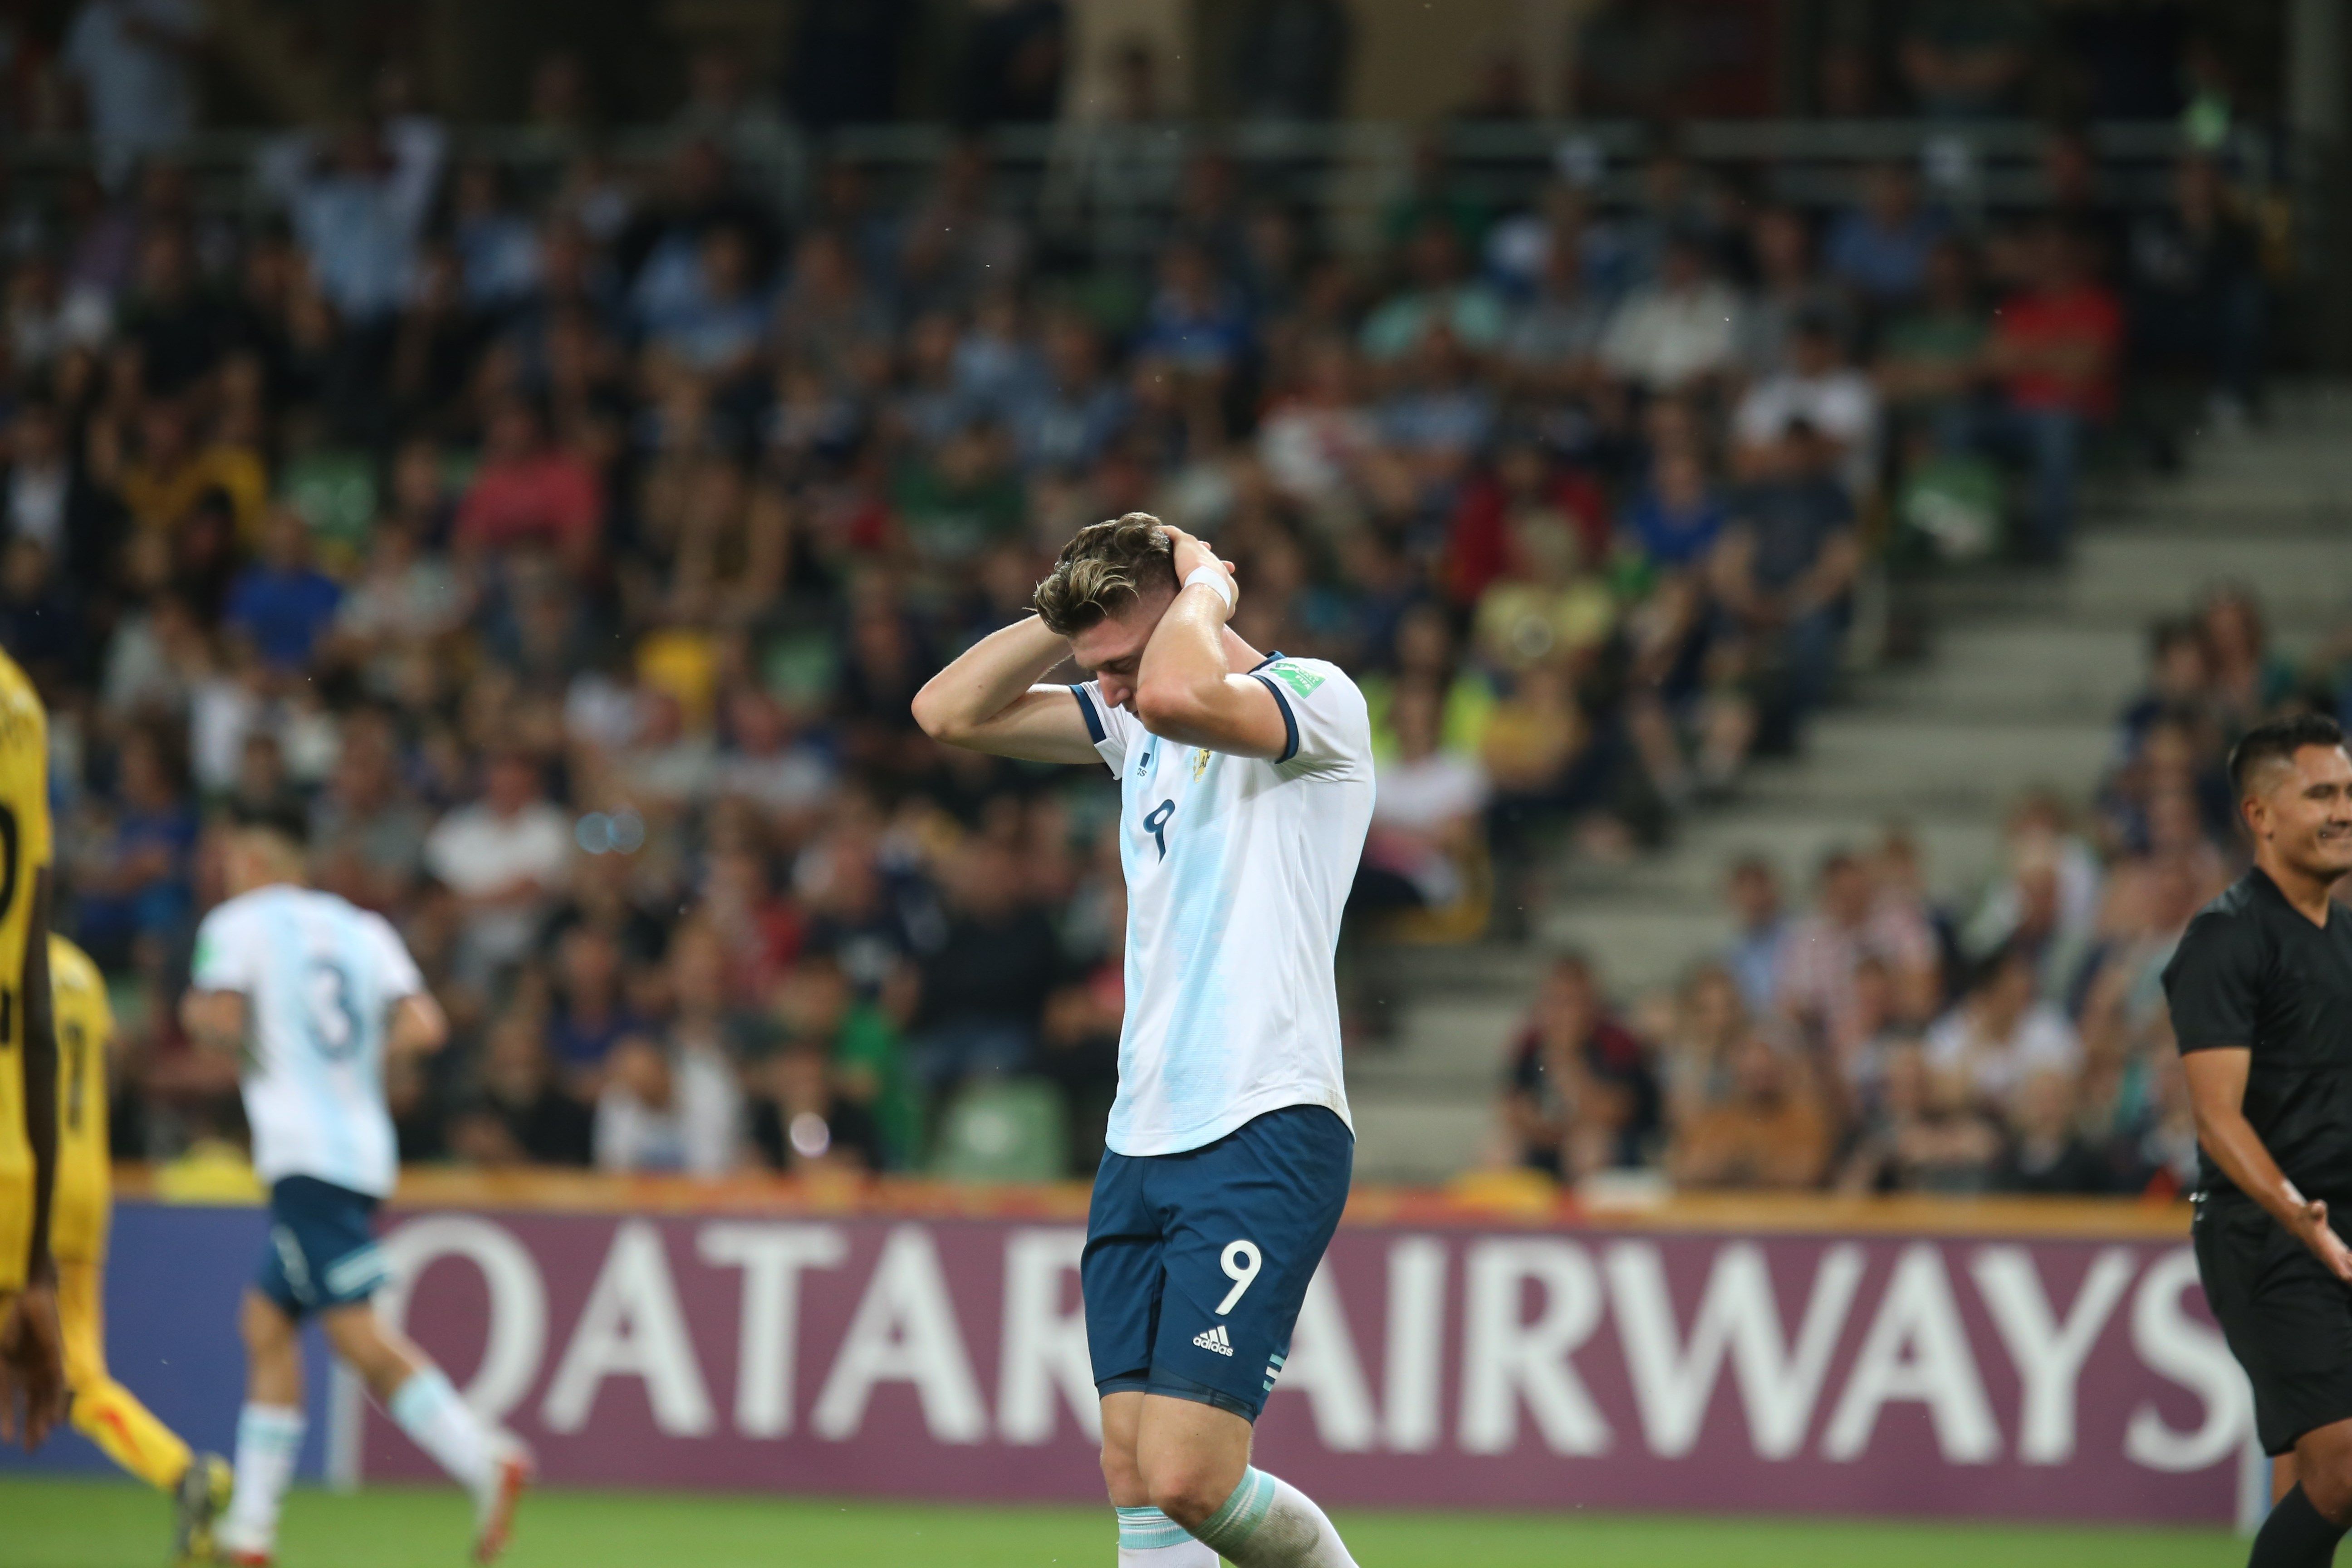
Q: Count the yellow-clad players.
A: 2